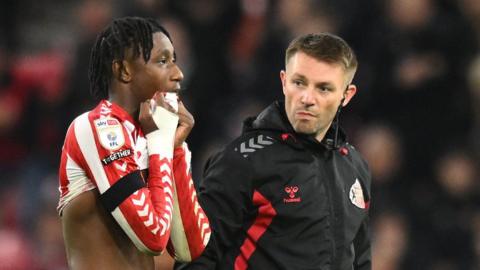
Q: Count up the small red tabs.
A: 2